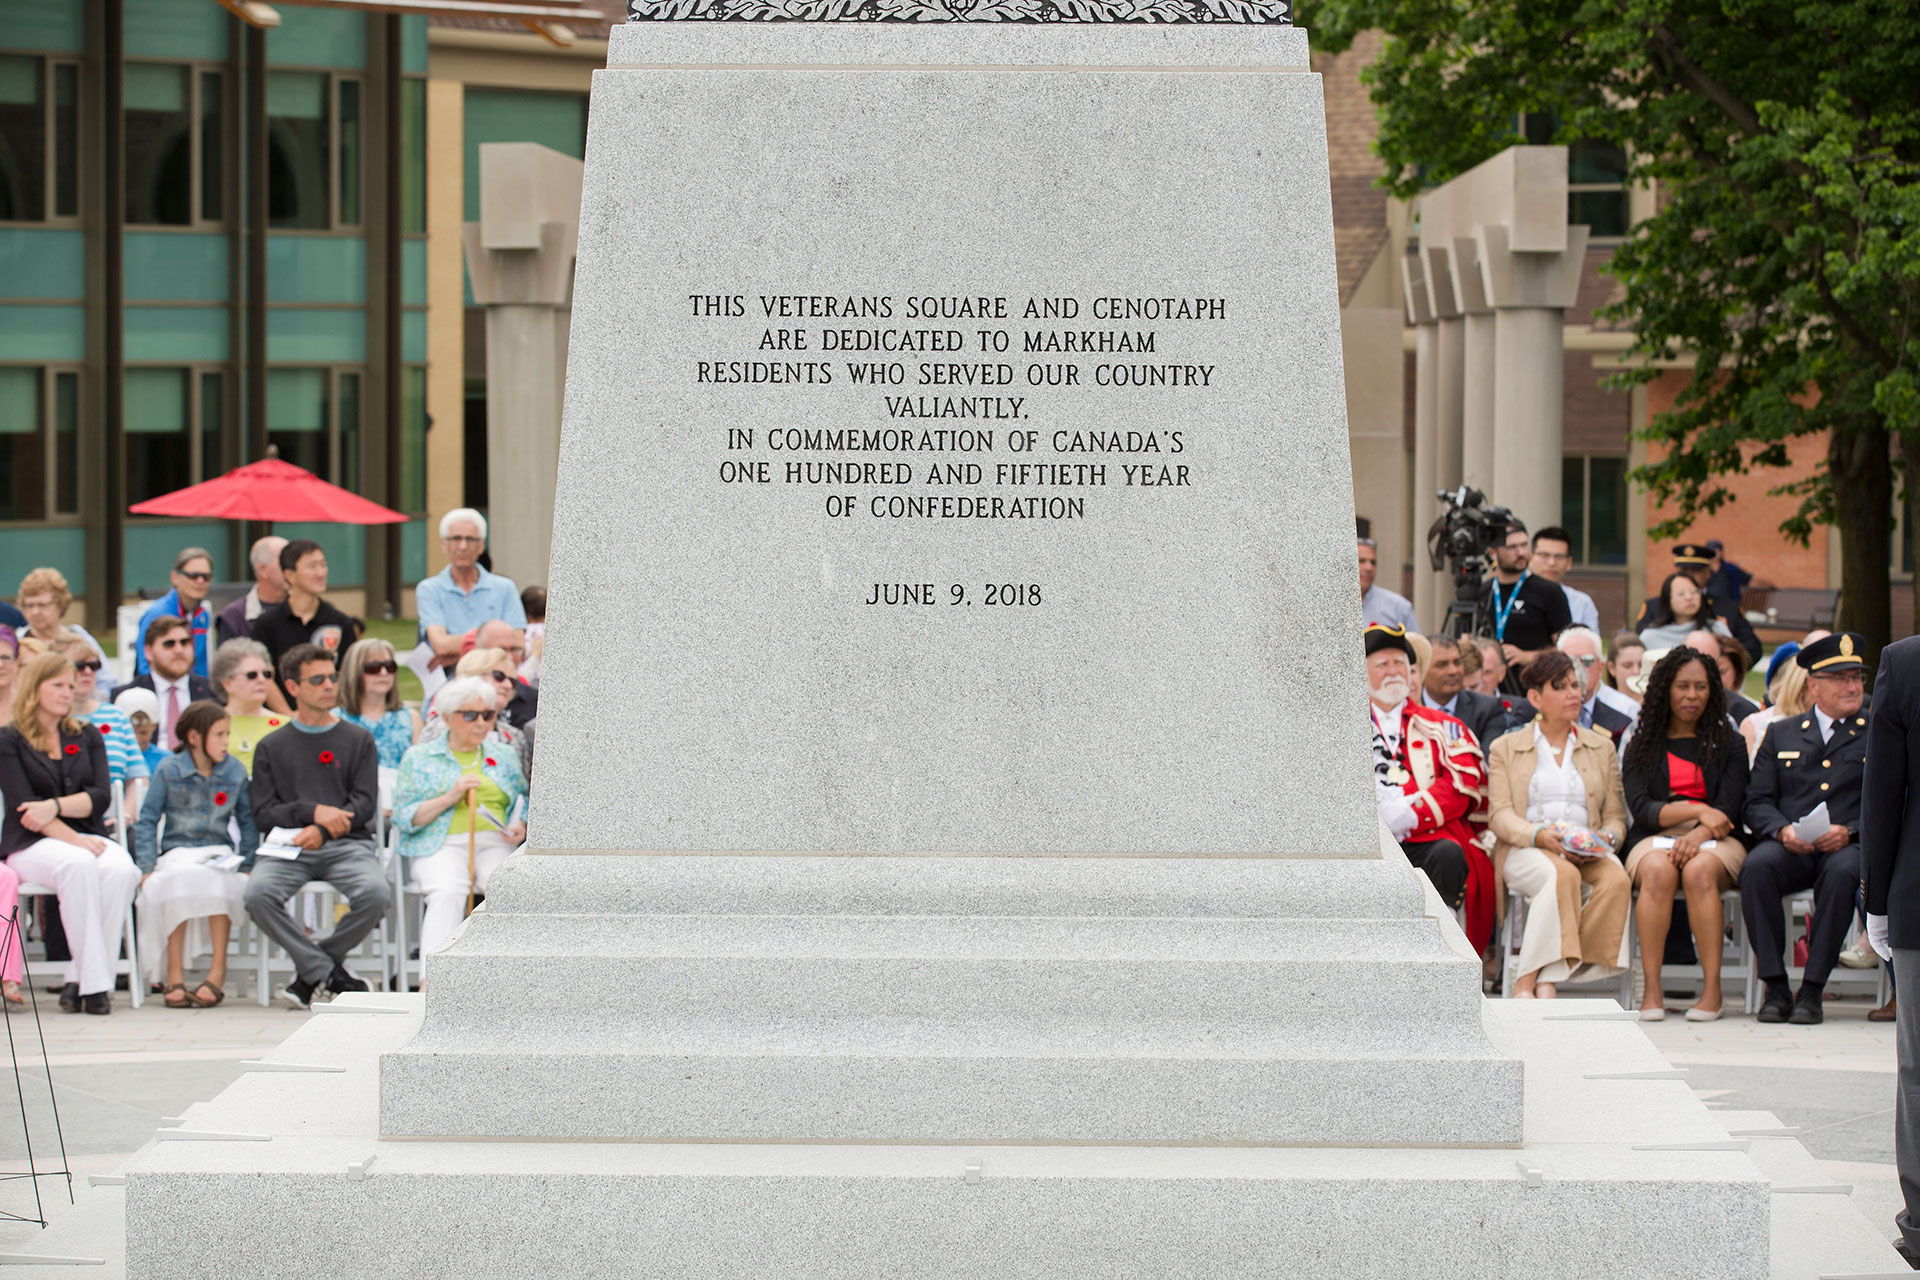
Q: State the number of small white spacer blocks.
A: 15